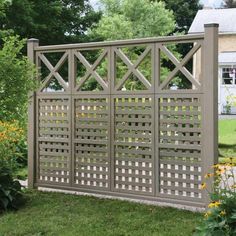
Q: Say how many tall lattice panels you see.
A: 4